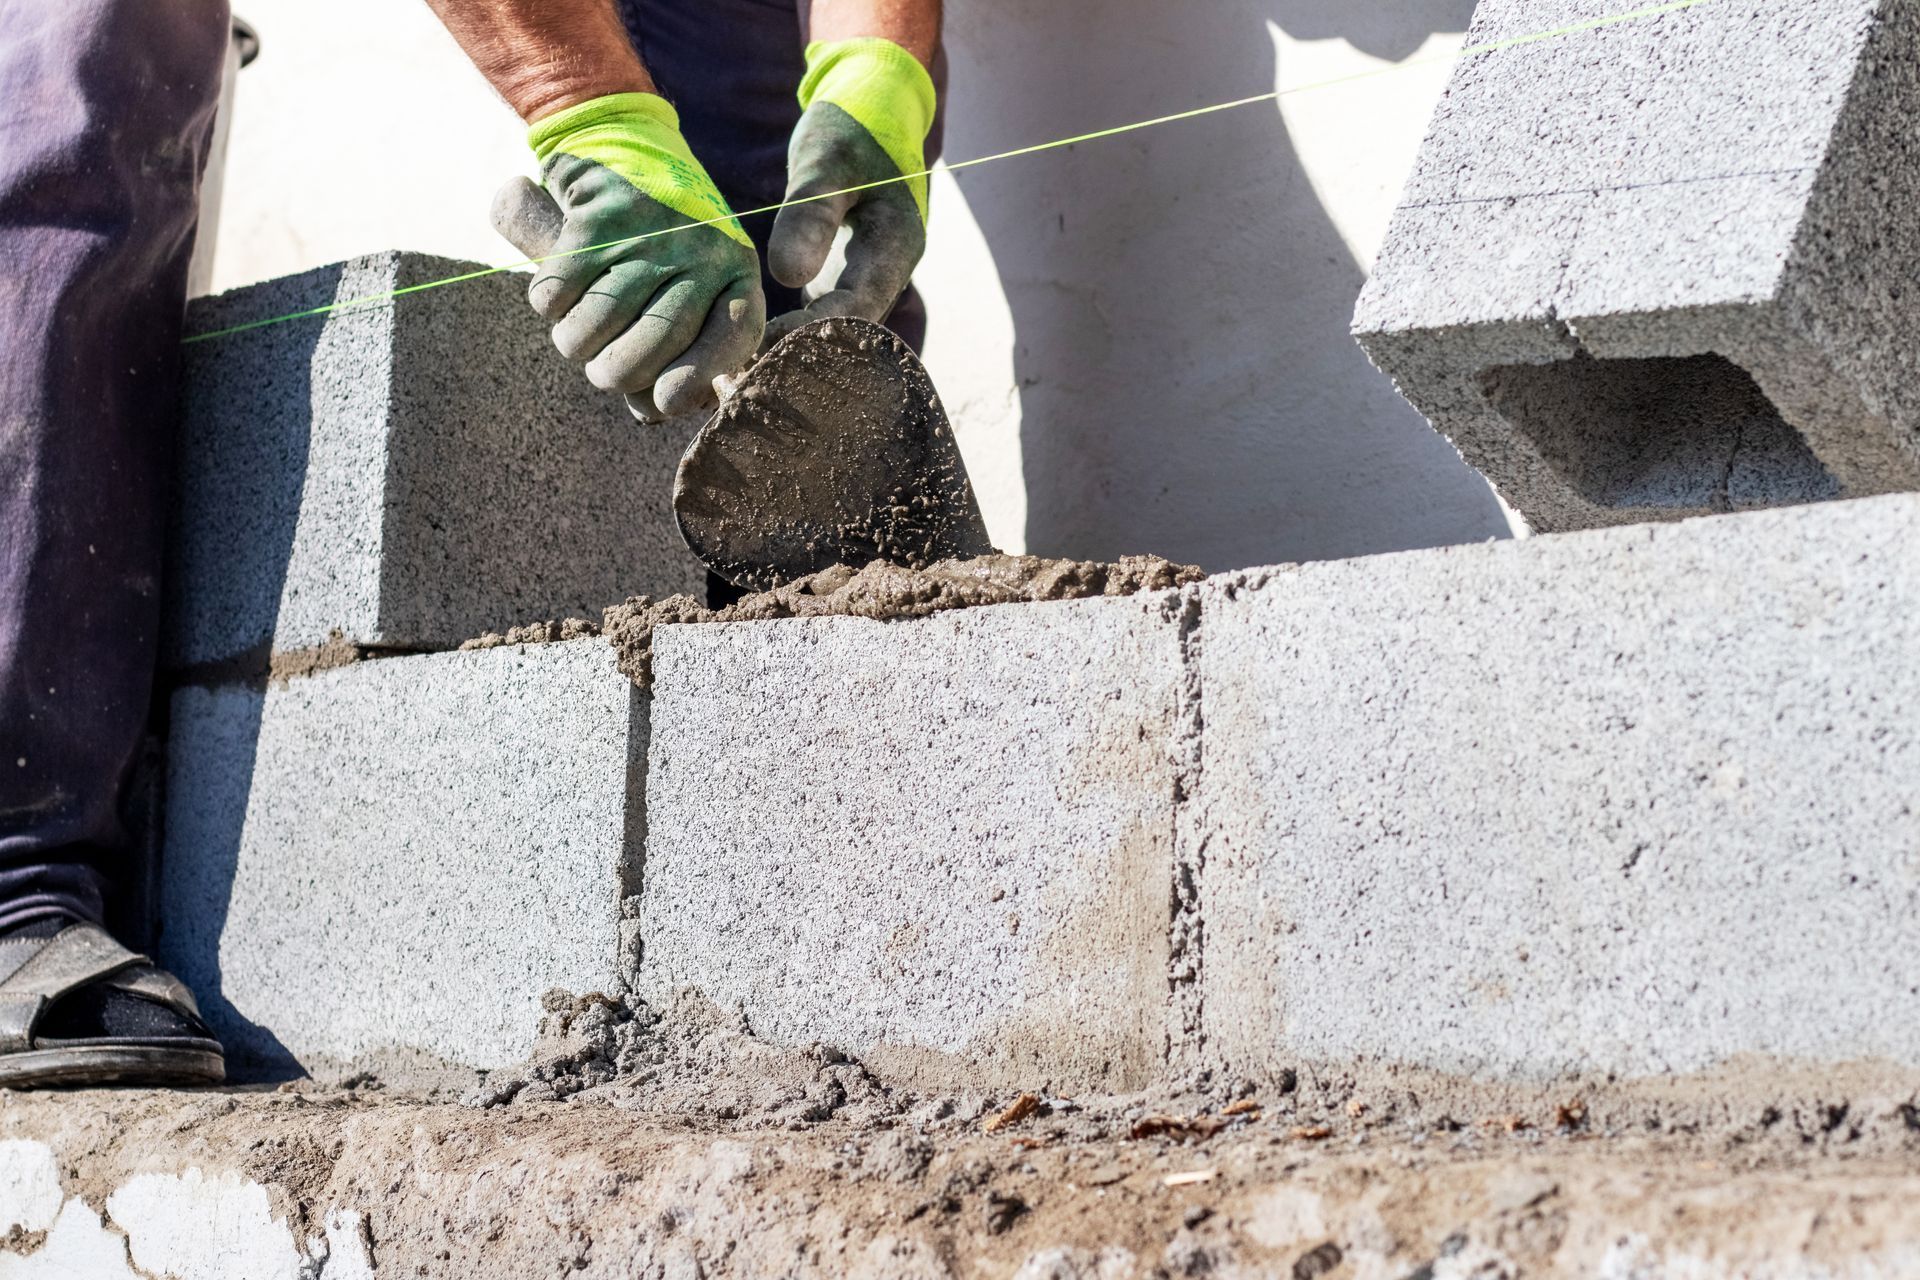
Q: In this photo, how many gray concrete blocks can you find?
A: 5